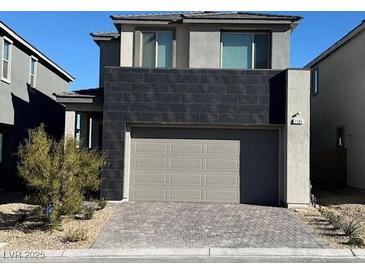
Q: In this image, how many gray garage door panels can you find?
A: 12